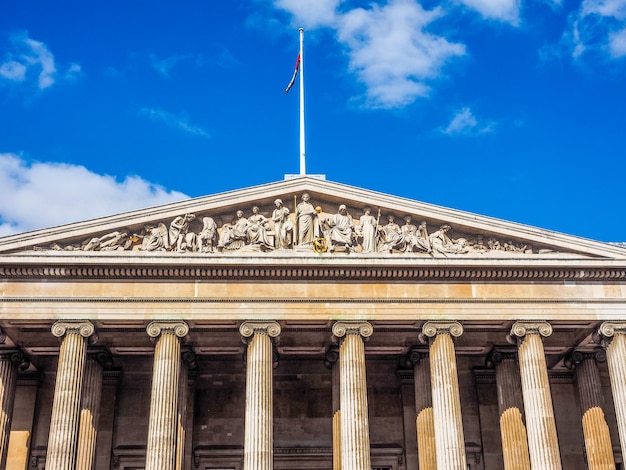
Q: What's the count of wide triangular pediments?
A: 1